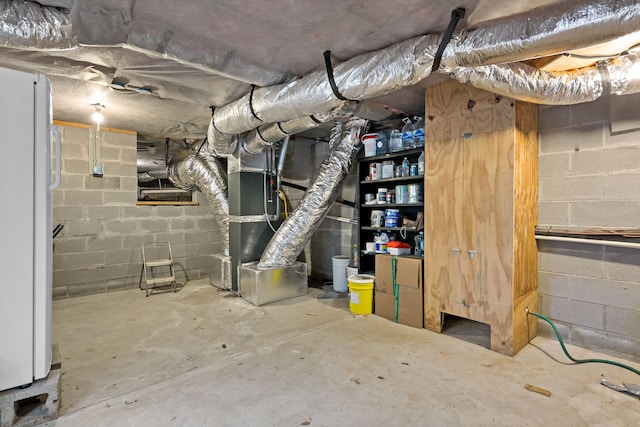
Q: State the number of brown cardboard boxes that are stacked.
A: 2